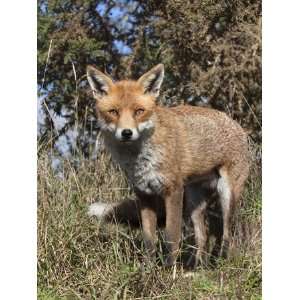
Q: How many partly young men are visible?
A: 0